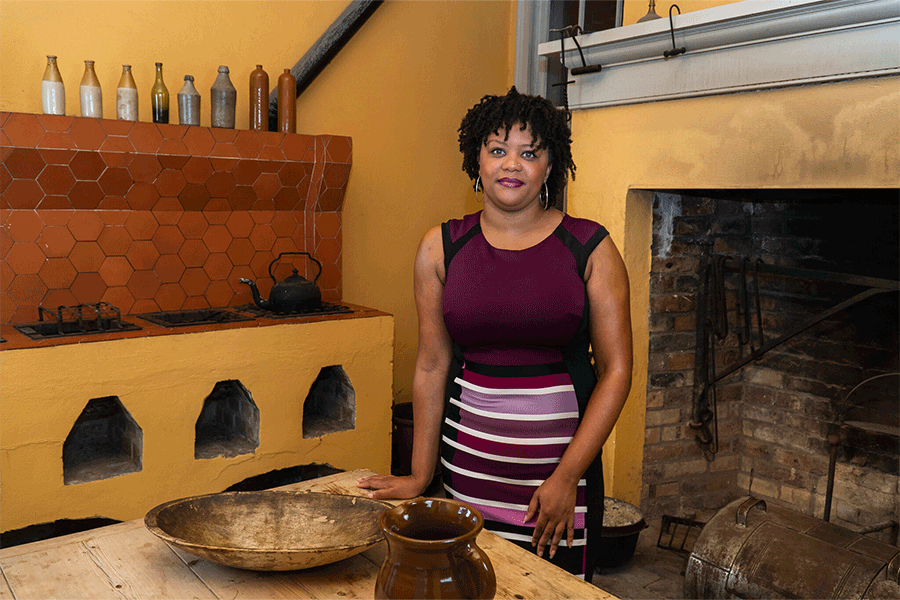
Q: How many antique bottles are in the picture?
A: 8